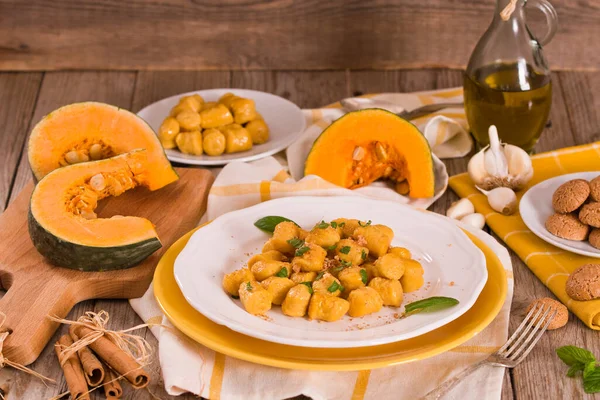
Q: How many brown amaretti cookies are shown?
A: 7